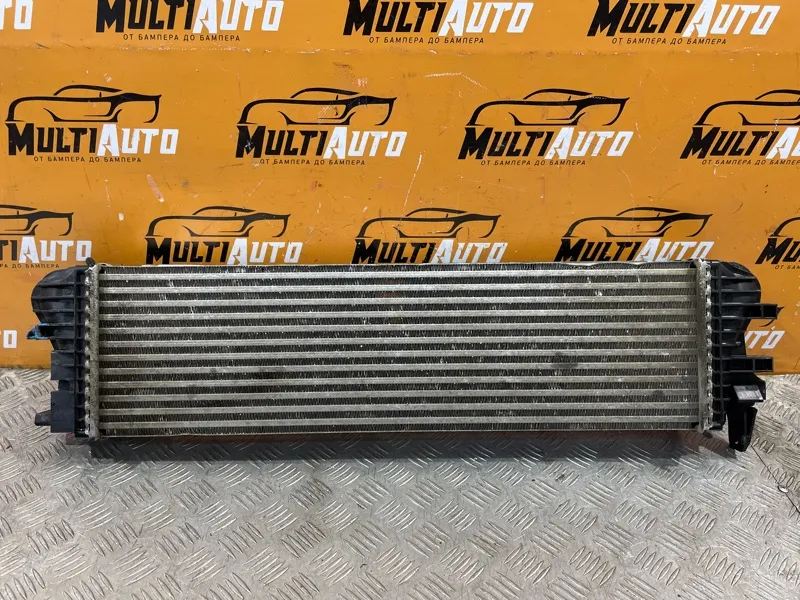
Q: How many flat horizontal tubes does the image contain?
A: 12